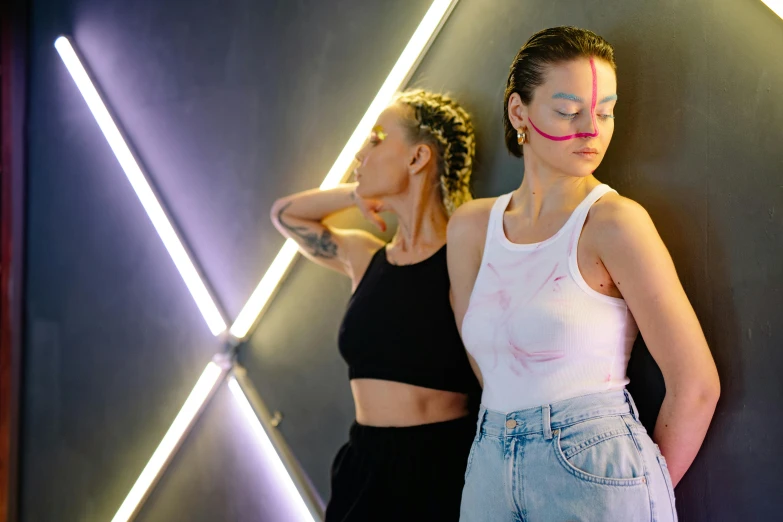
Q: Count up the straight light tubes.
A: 5